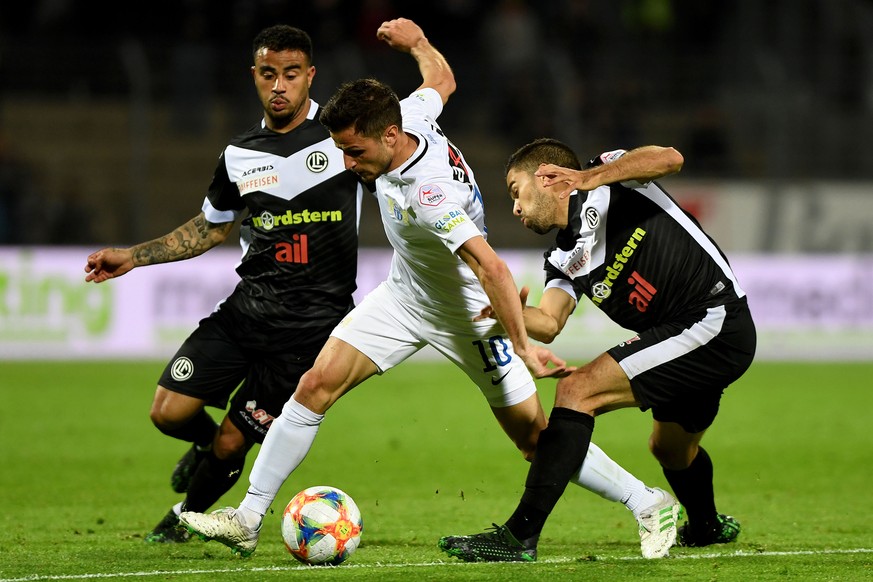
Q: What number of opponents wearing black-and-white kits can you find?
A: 2